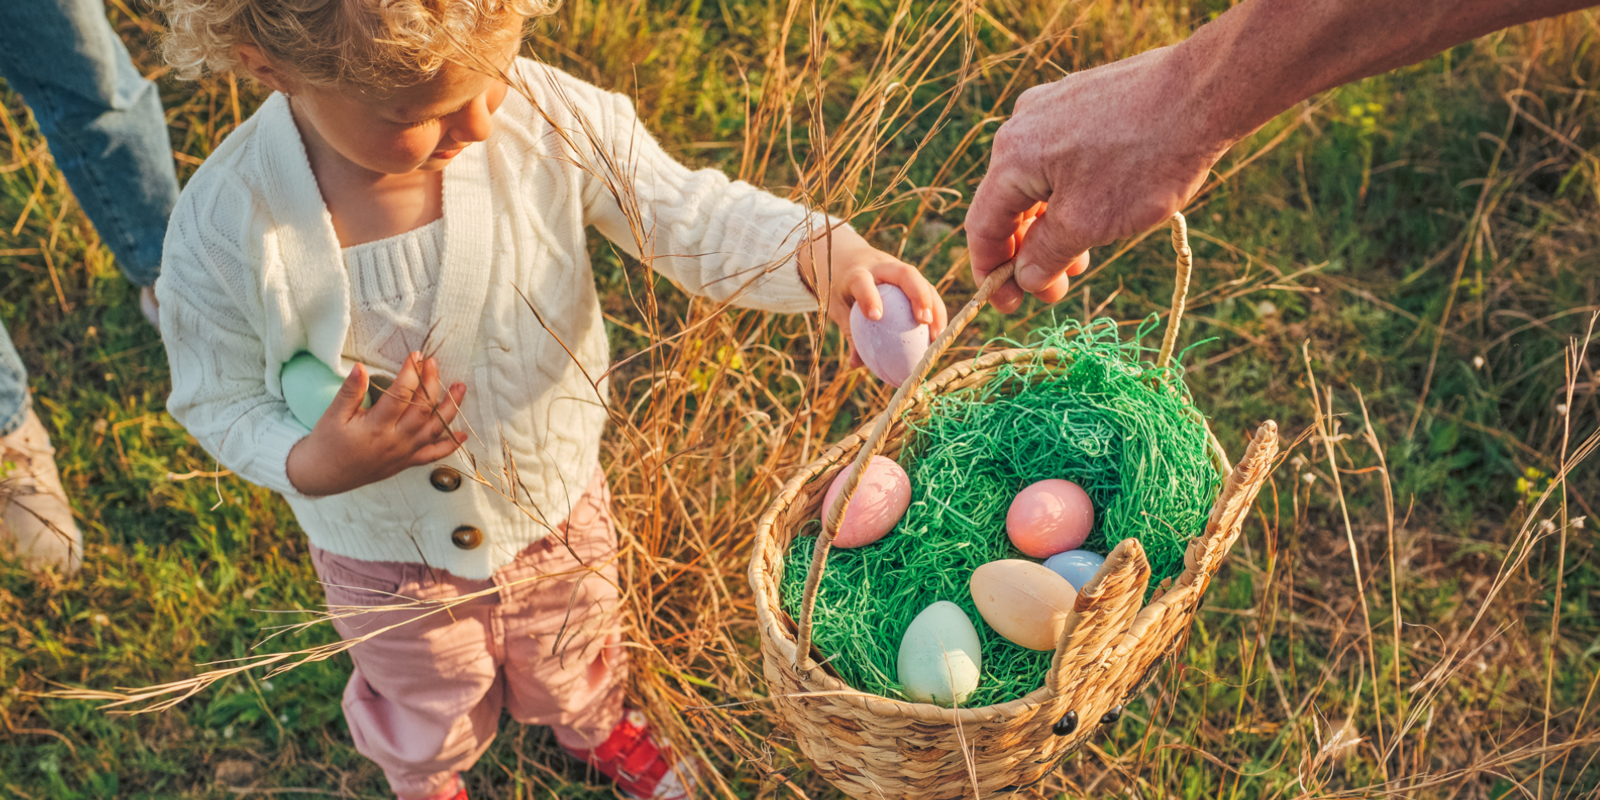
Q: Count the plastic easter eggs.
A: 7